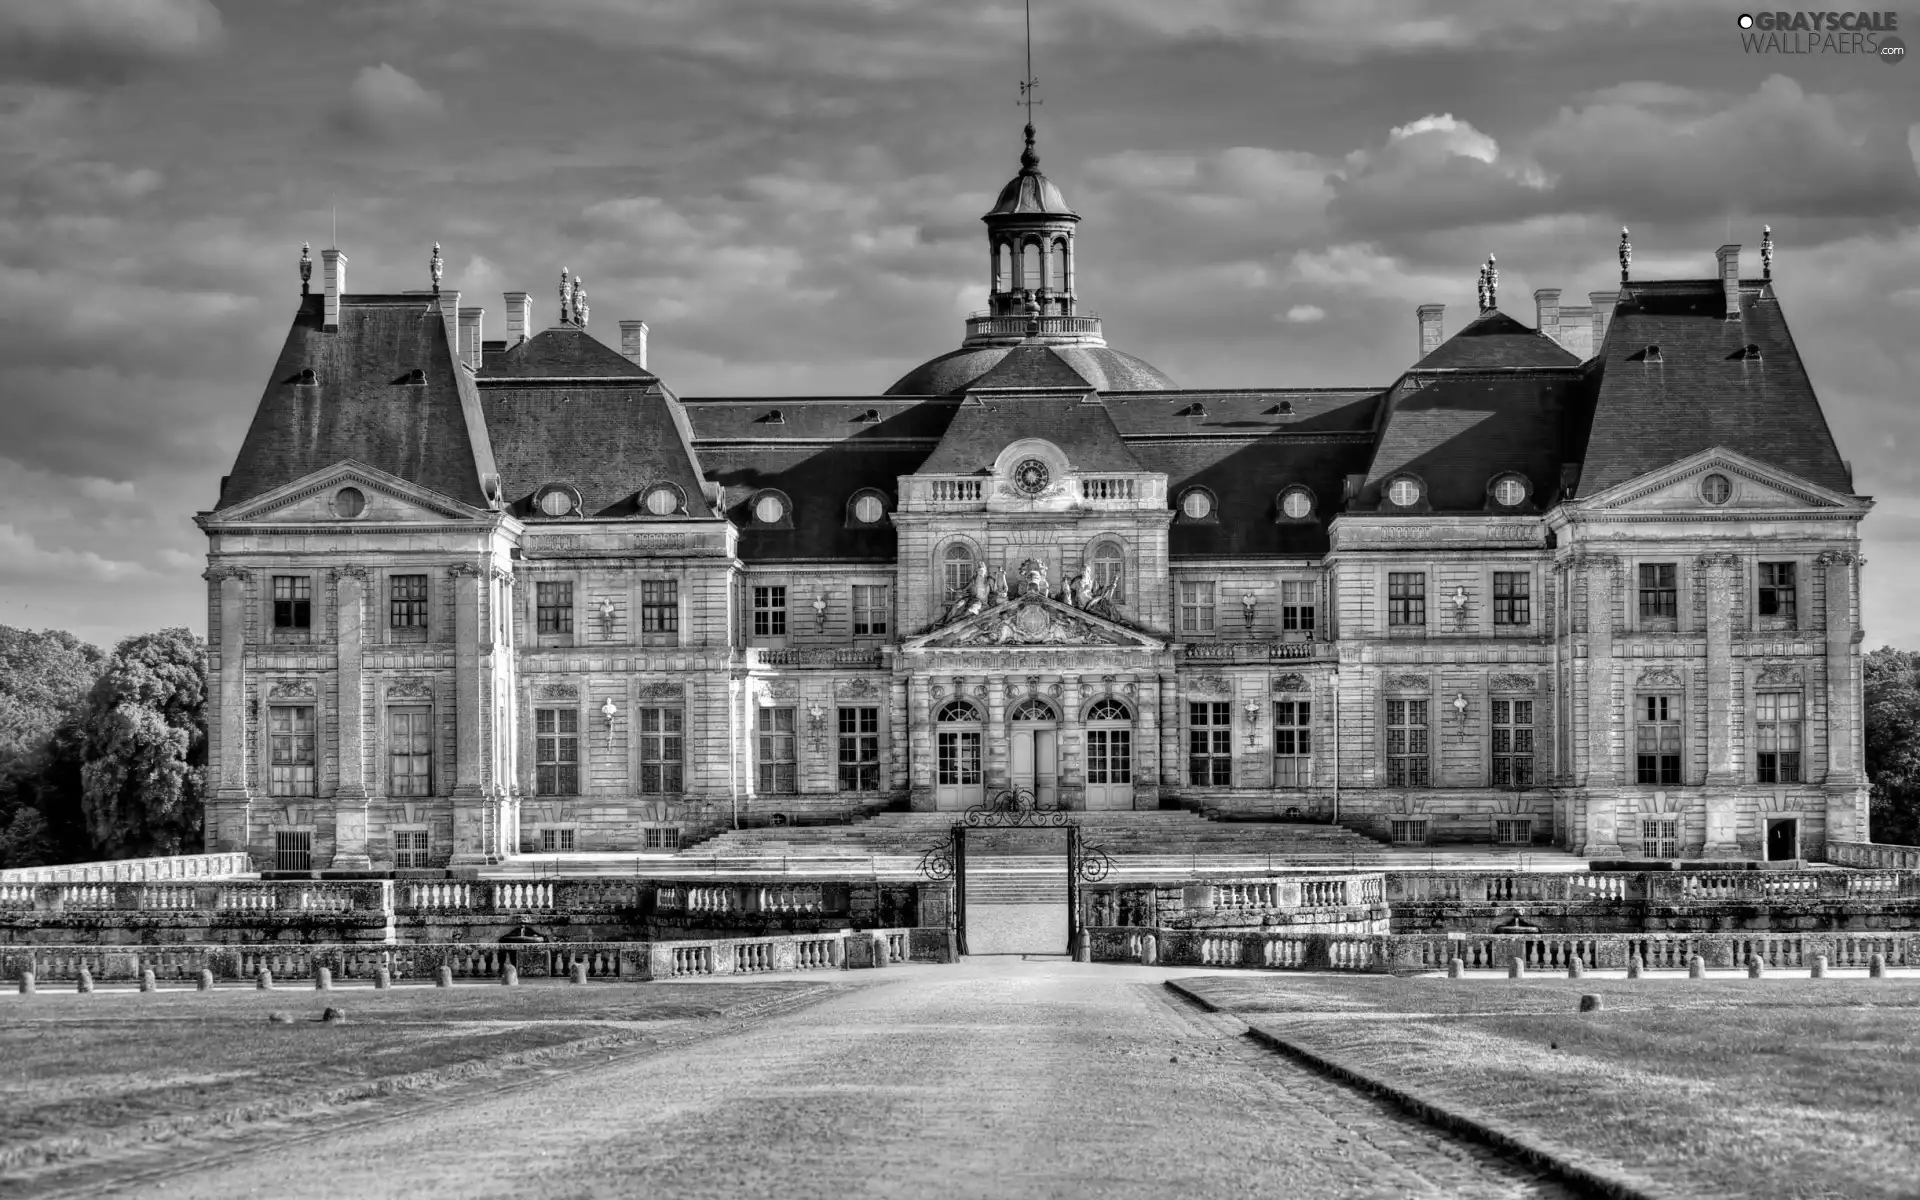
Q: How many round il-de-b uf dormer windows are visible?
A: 8